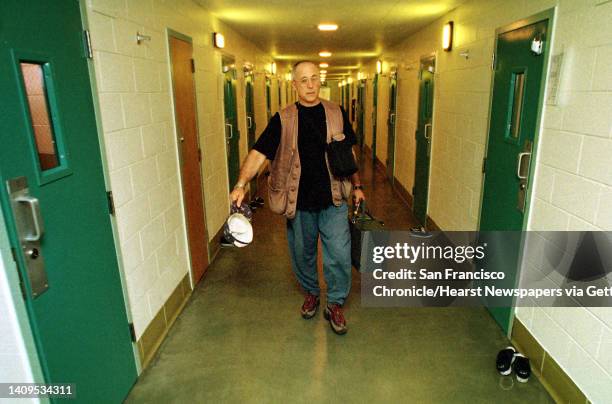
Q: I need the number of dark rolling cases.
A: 1